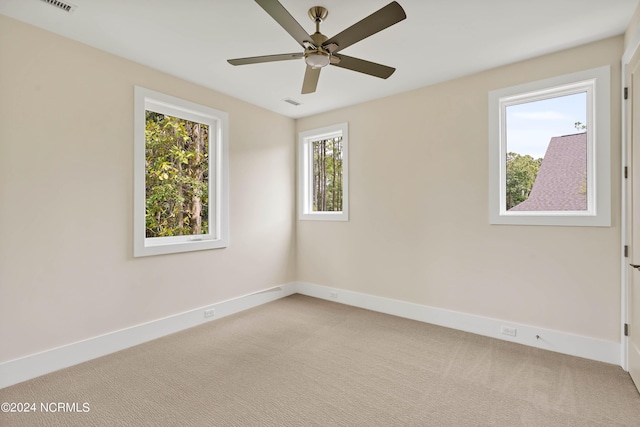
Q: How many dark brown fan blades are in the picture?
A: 5